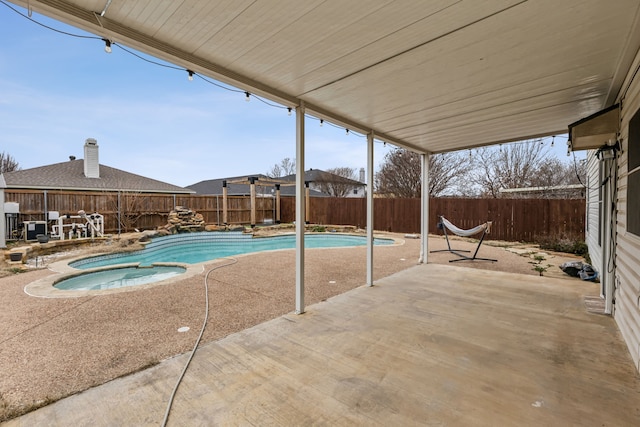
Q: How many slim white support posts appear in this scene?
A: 3